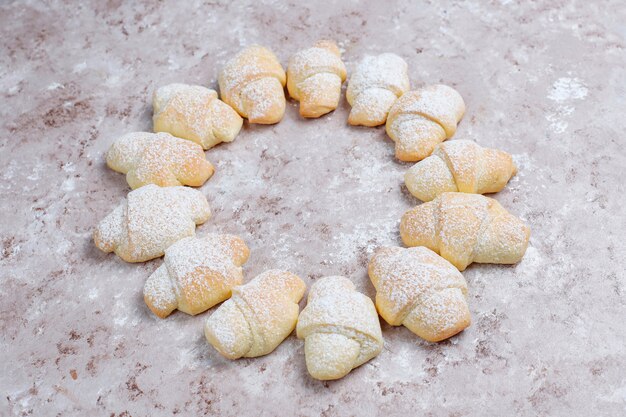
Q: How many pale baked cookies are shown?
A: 13